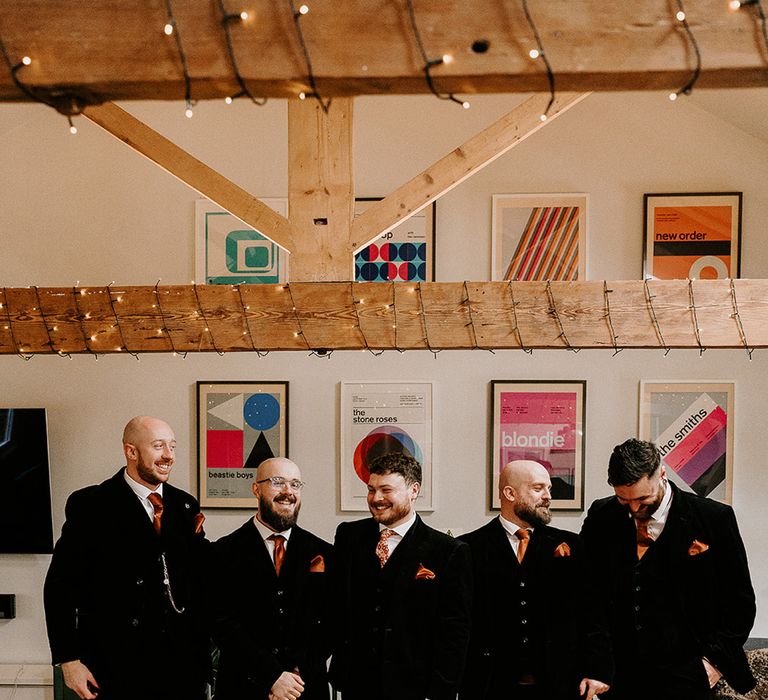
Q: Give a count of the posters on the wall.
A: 8